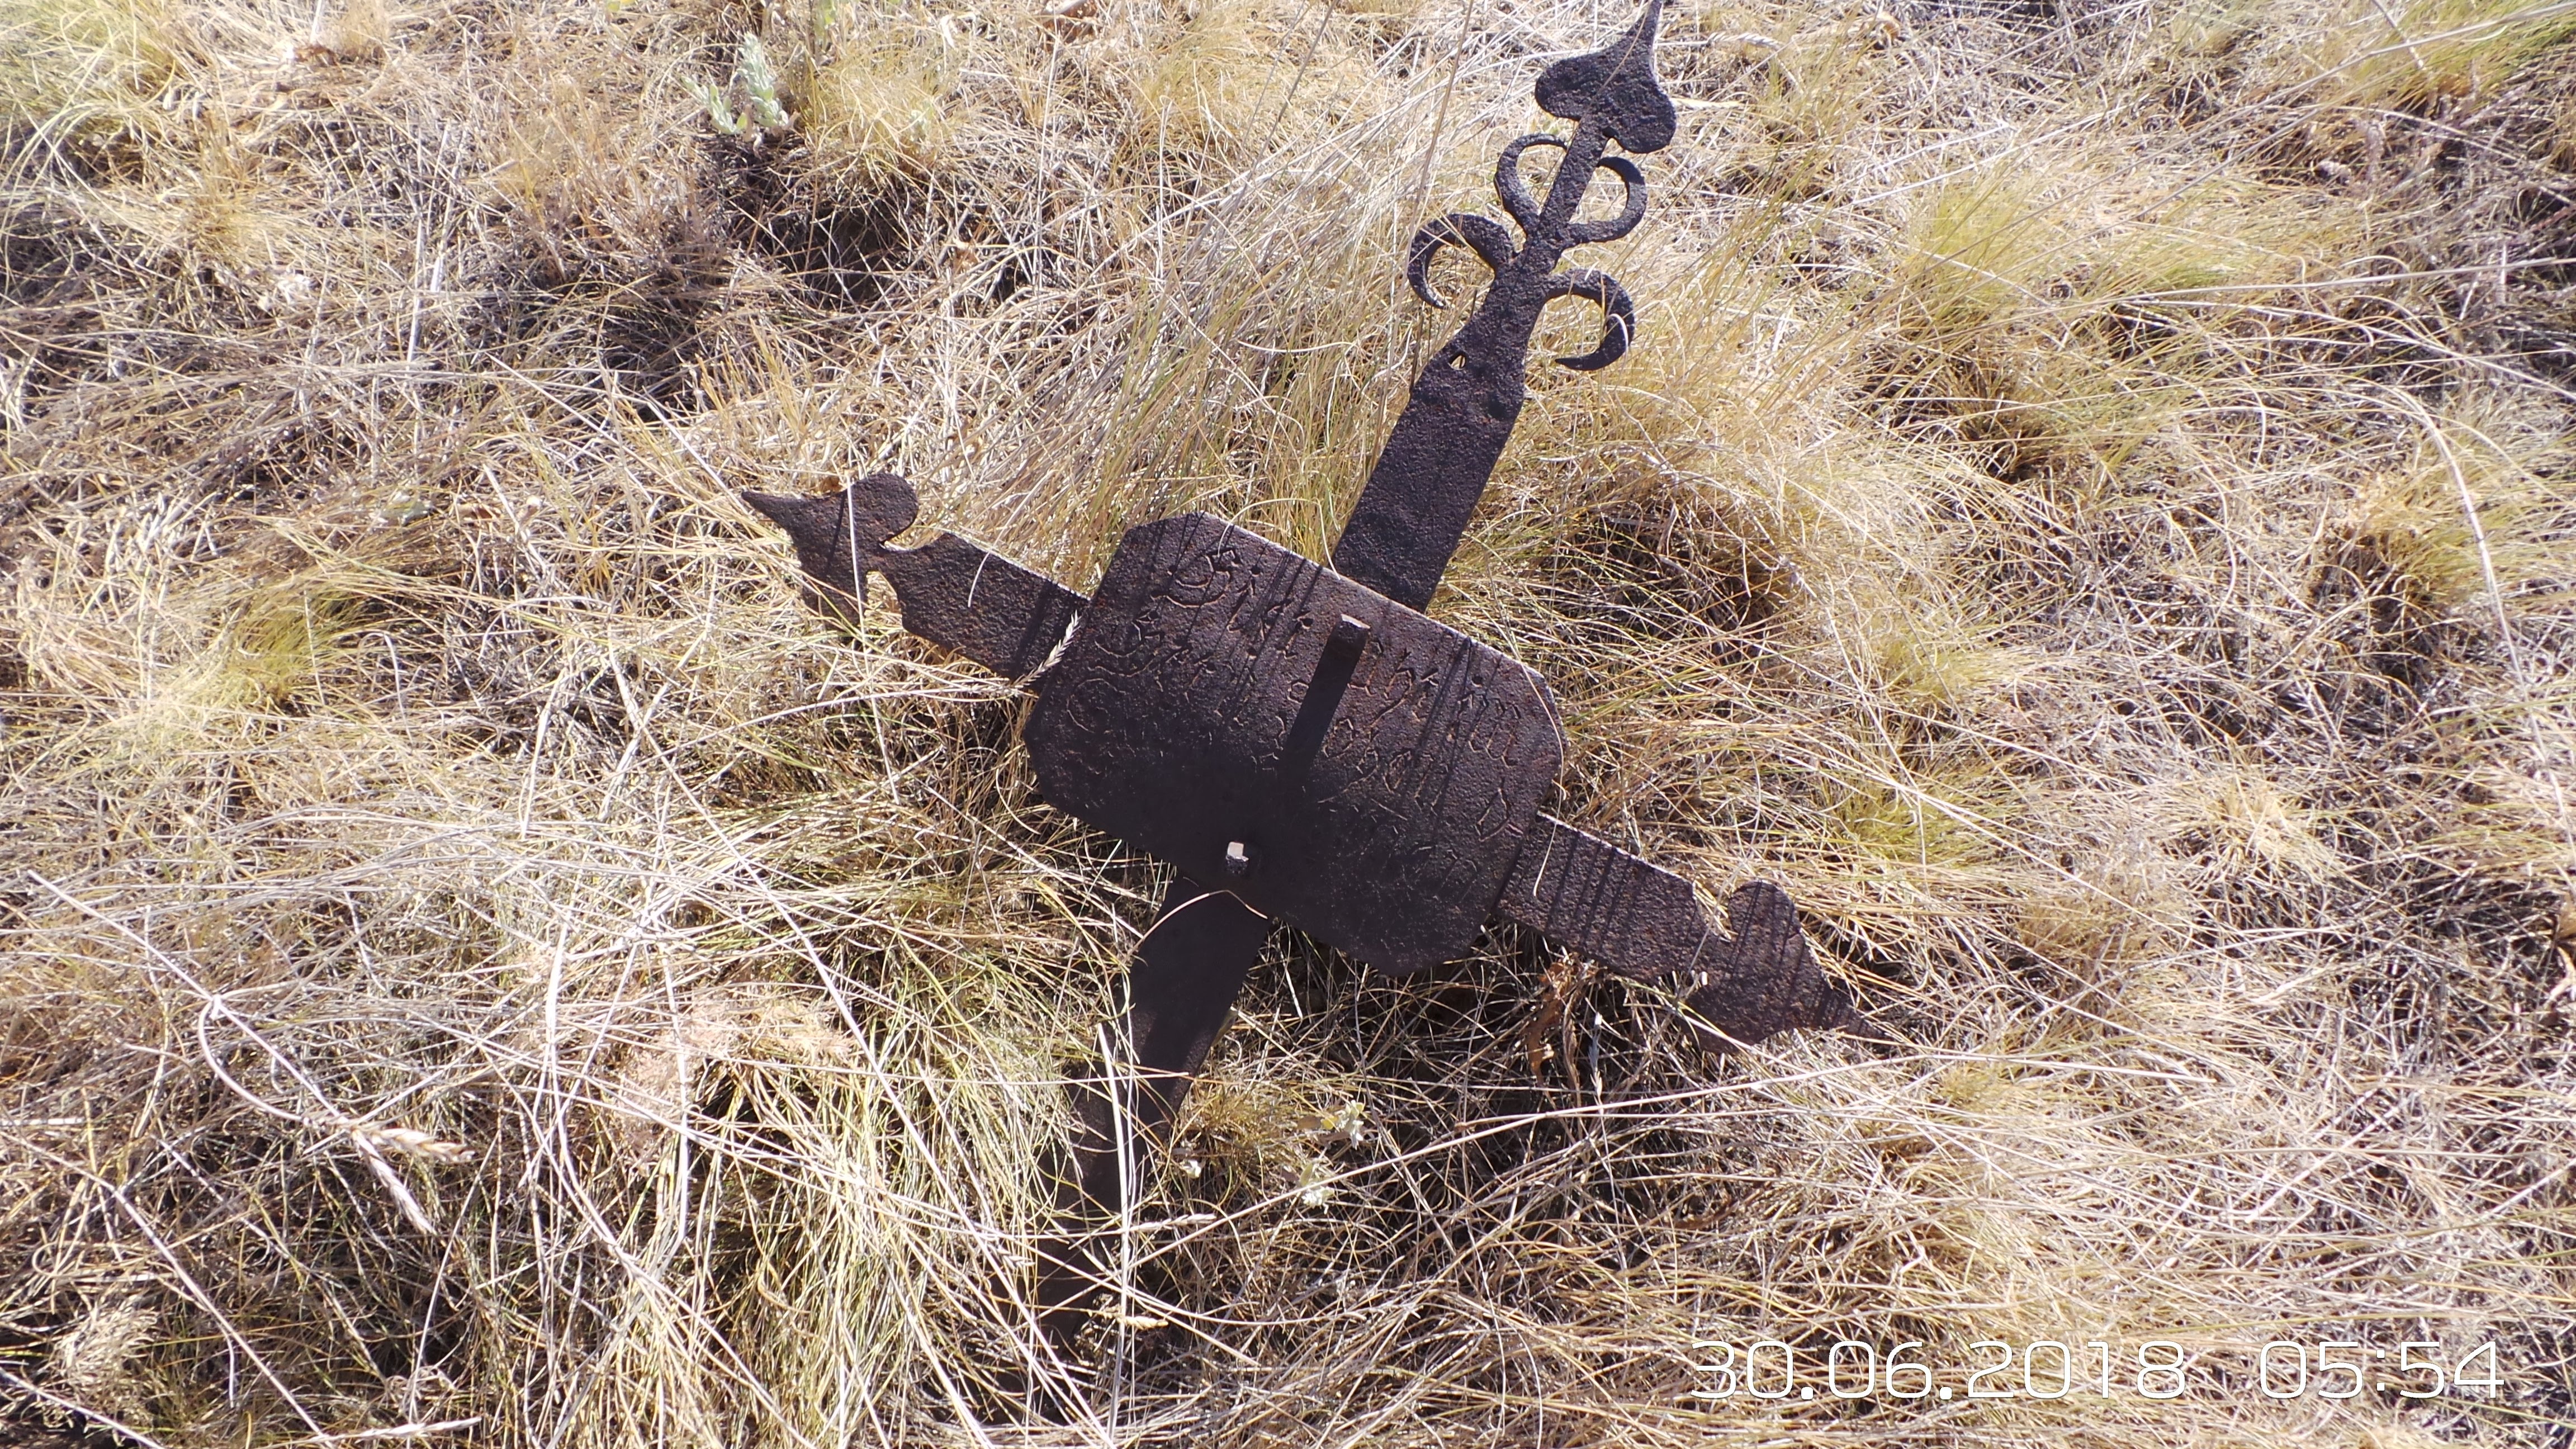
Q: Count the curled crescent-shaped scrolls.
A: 4